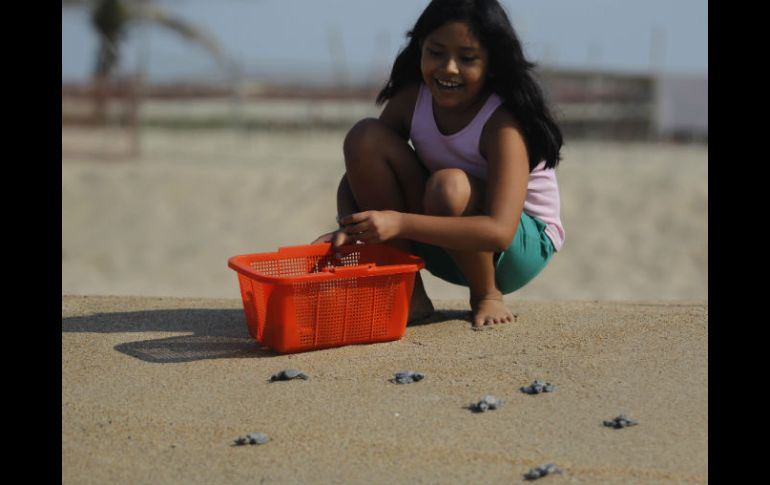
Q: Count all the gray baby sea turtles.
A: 7